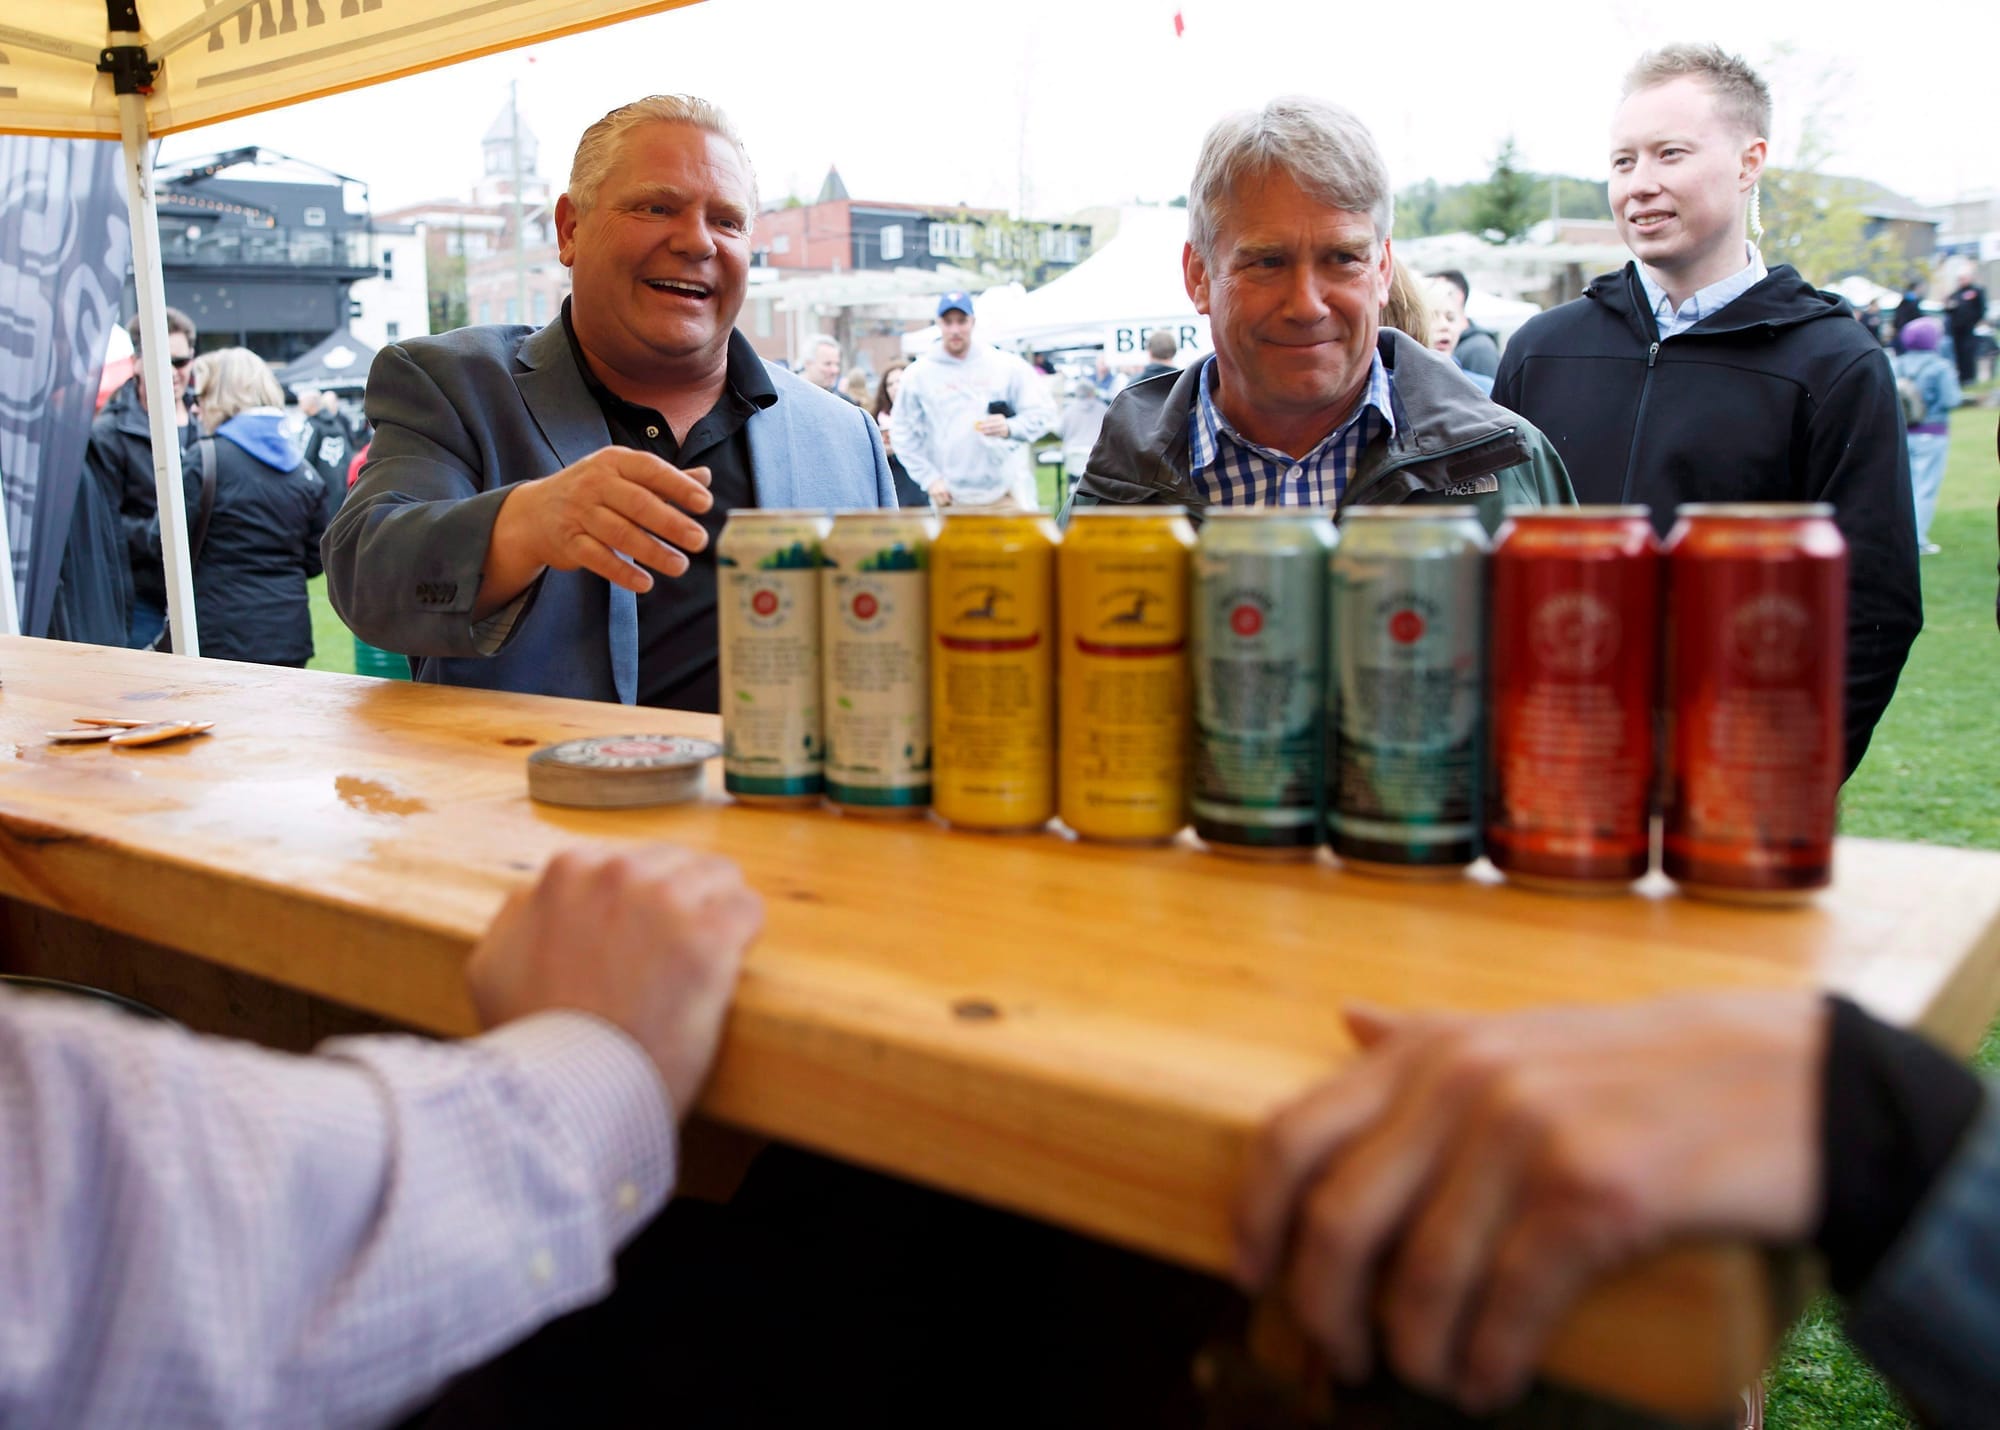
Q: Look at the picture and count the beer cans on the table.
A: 8